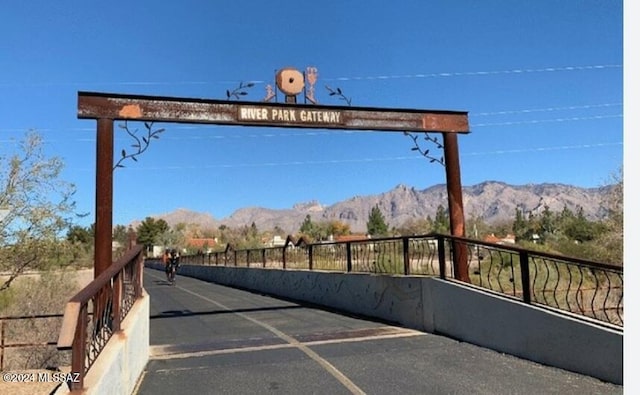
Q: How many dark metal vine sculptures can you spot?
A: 4